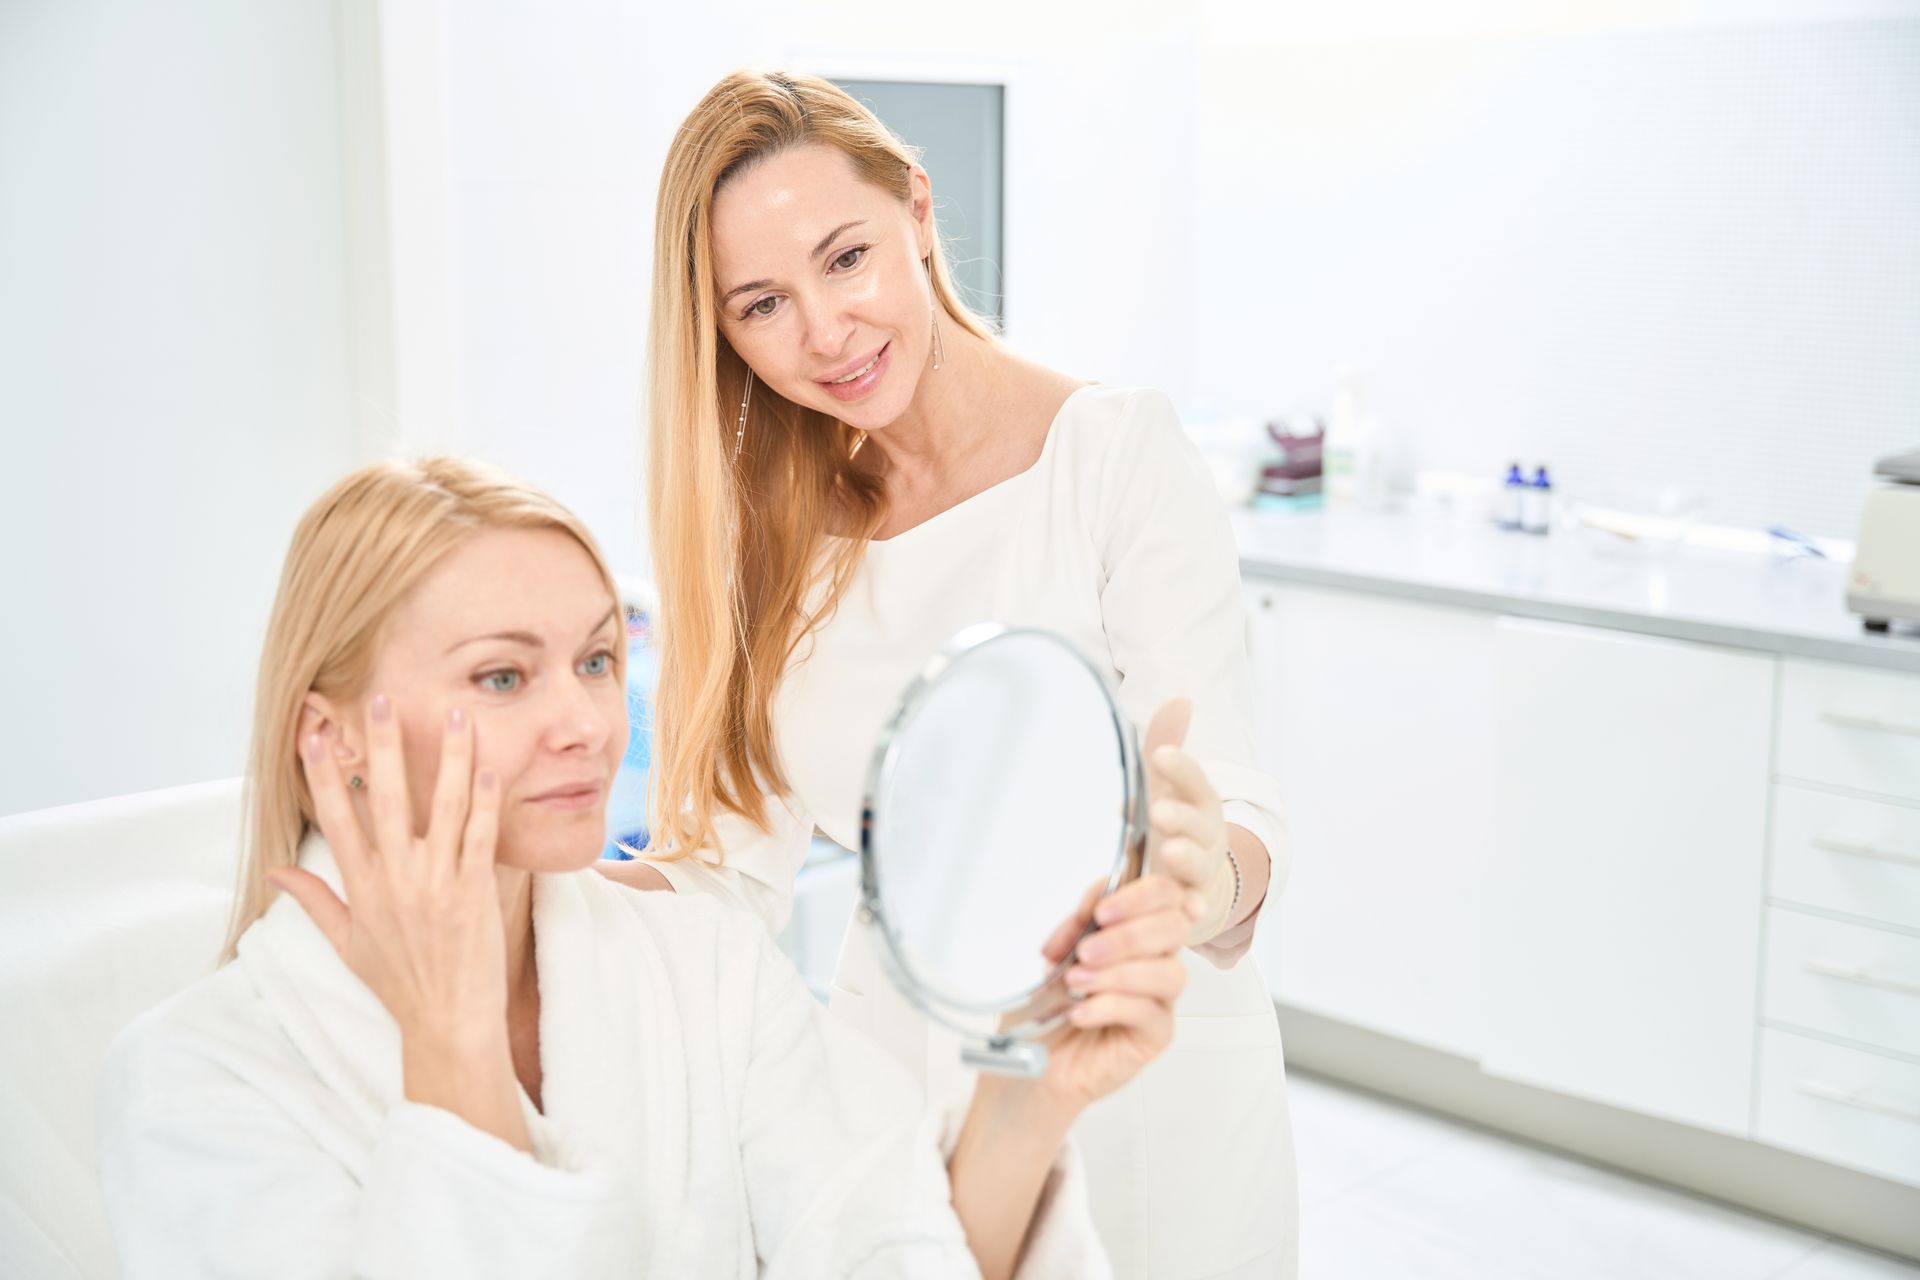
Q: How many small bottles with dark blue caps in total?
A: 2